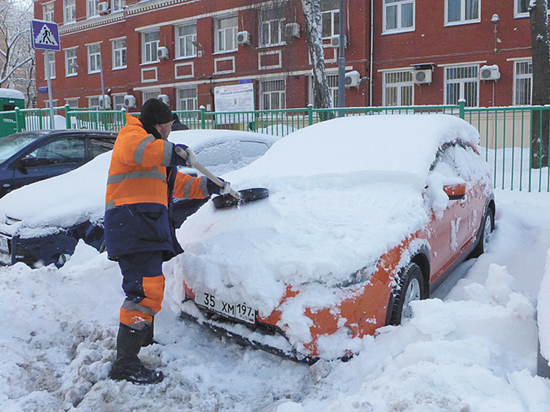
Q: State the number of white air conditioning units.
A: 11